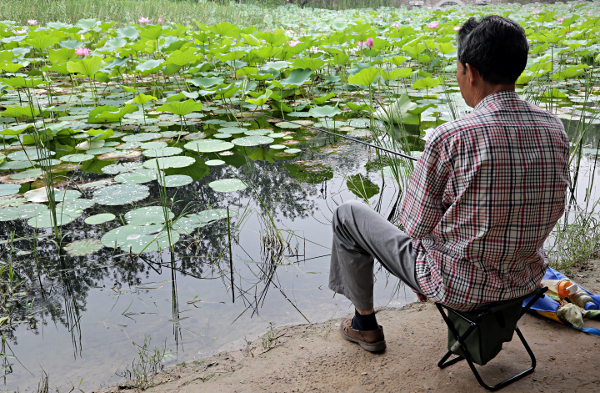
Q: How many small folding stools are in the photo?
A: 1